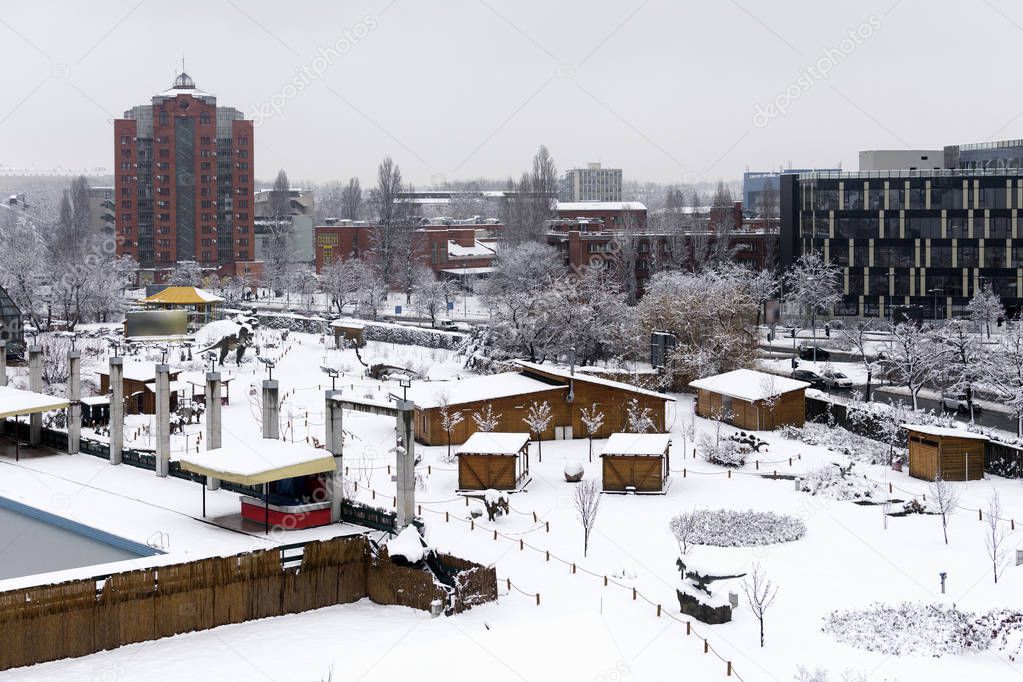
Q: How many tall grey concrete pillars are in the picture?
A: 9